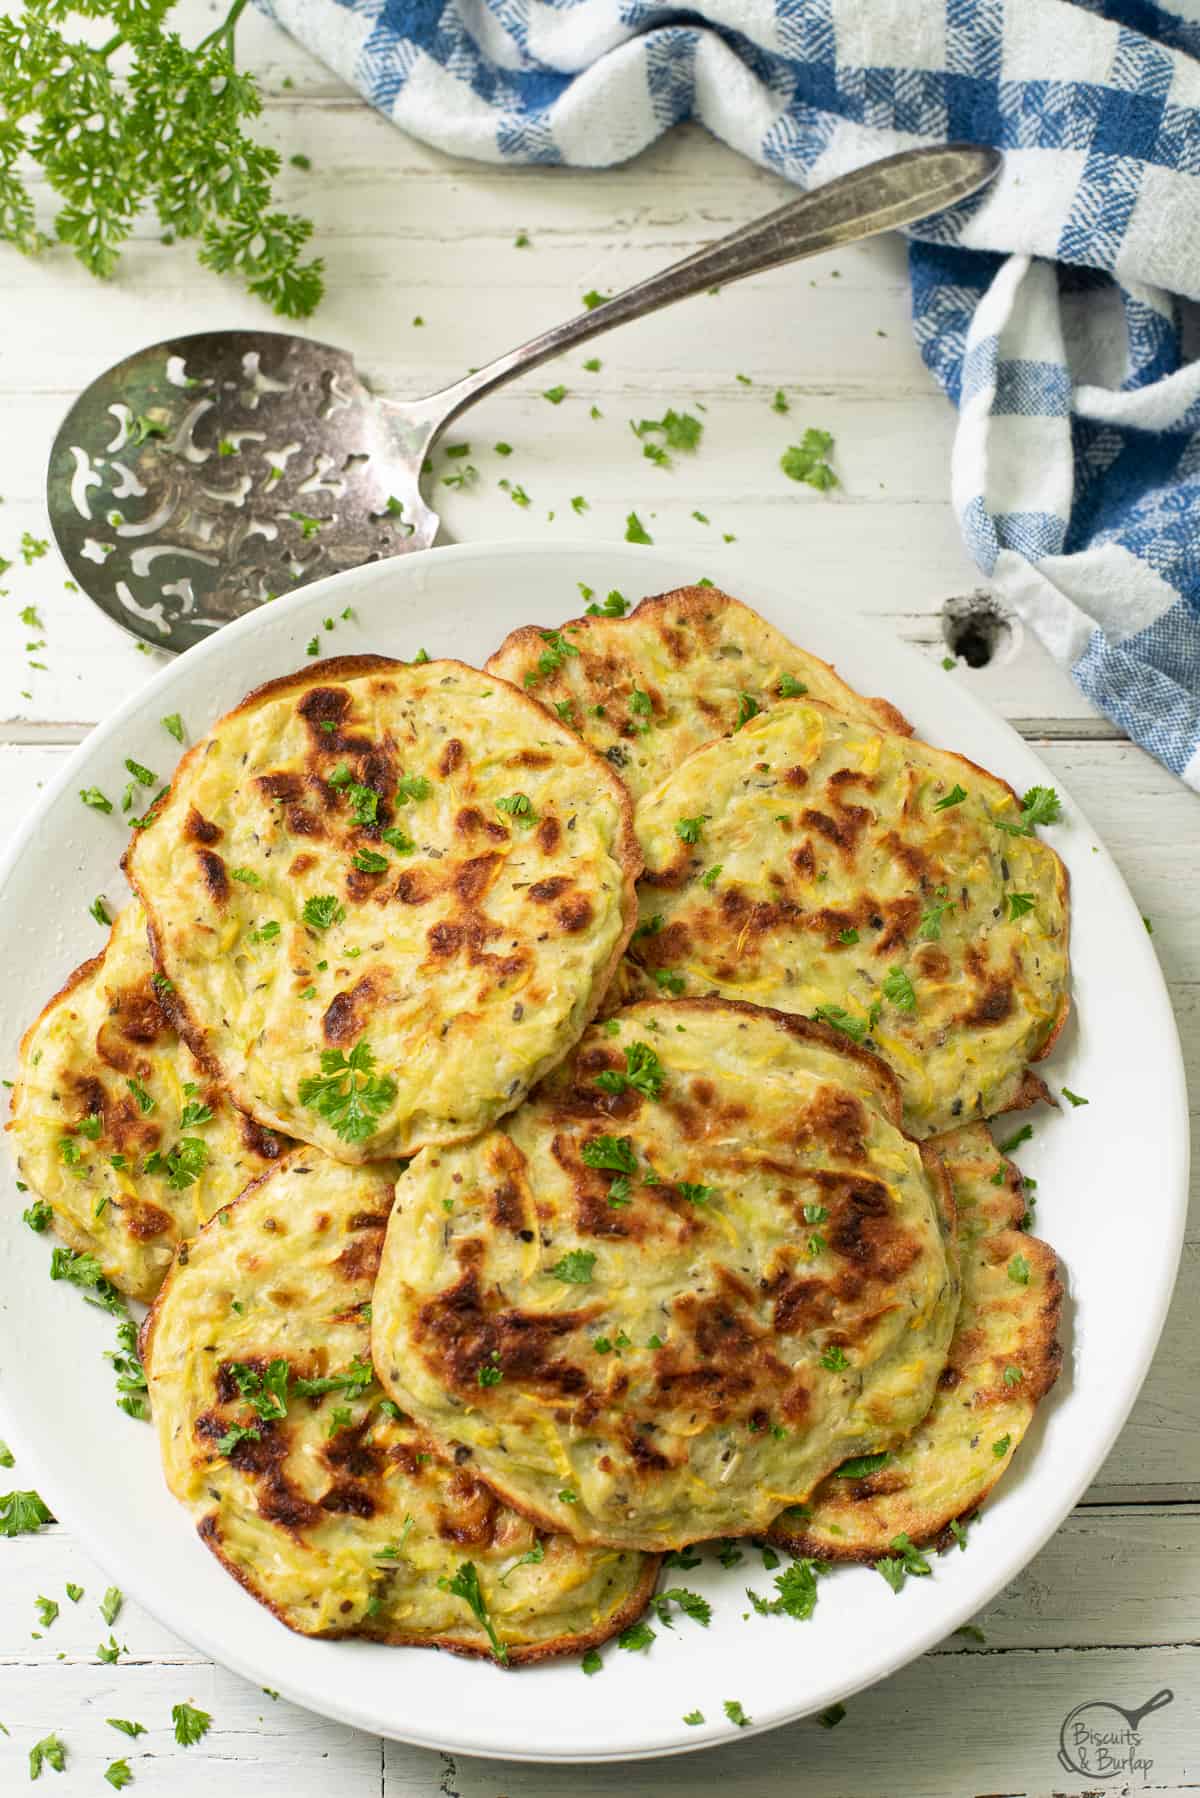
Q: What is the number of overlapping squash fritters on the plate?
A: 7